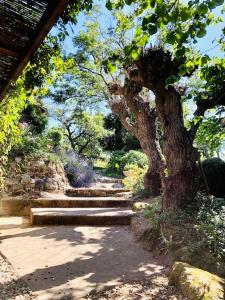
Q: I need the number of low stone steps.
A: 4